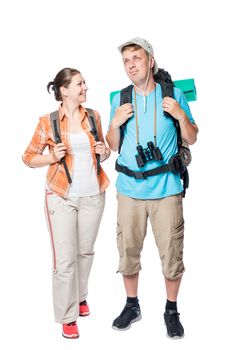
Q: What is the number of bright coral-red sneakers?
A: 2